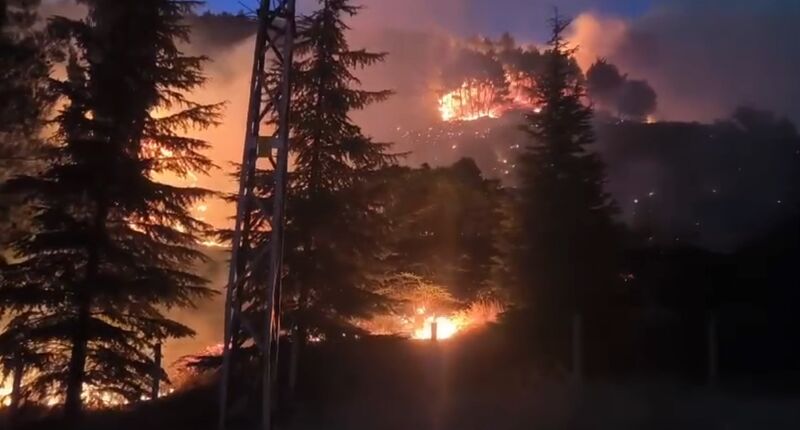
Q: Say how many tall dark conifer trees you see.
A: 3